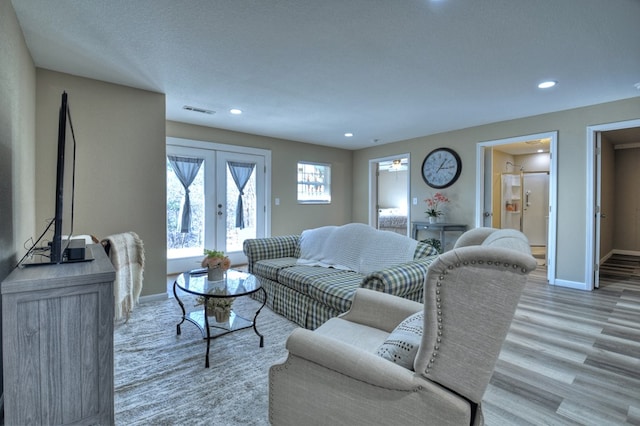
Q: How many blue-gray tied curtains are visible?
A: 2